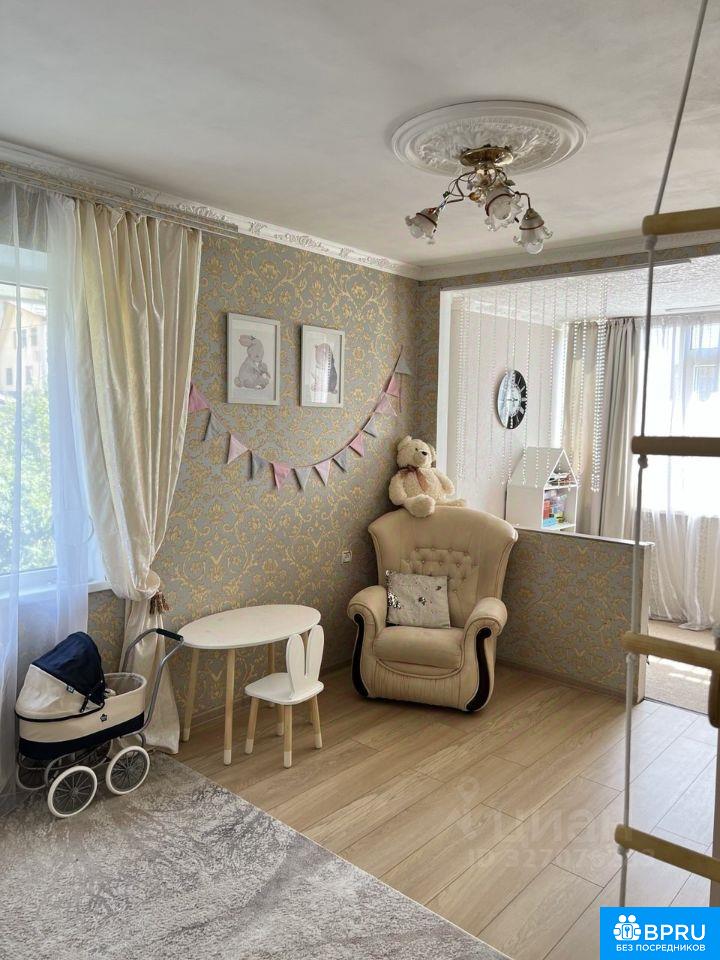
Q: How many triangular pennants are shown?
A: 13